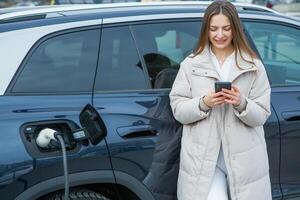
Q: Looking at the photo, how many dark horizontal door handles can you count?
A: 2